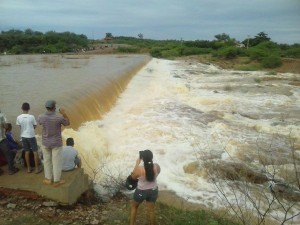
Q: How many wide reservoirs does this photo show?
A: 1